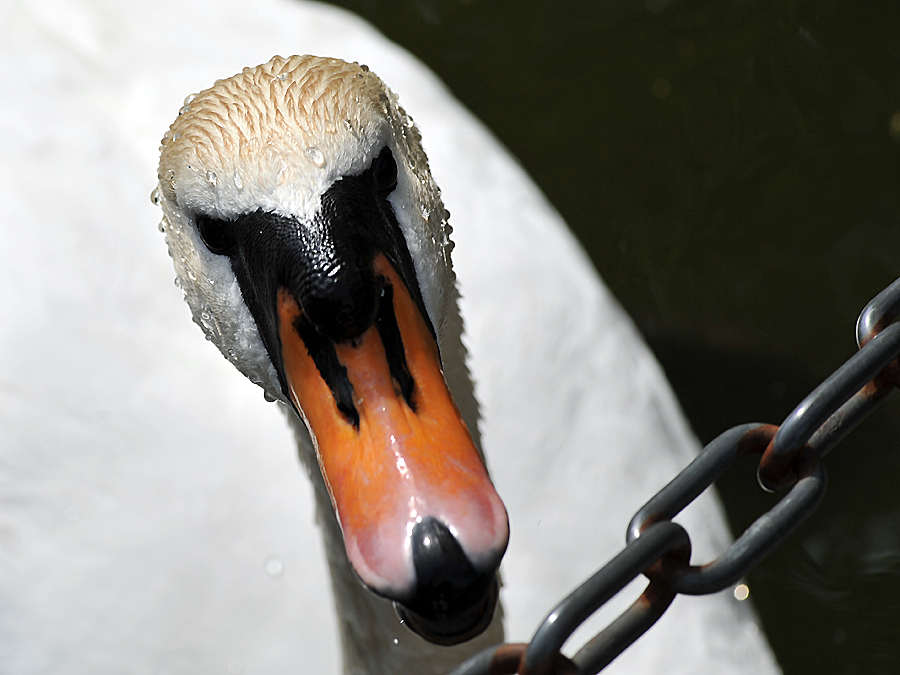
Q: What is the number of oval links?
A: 5